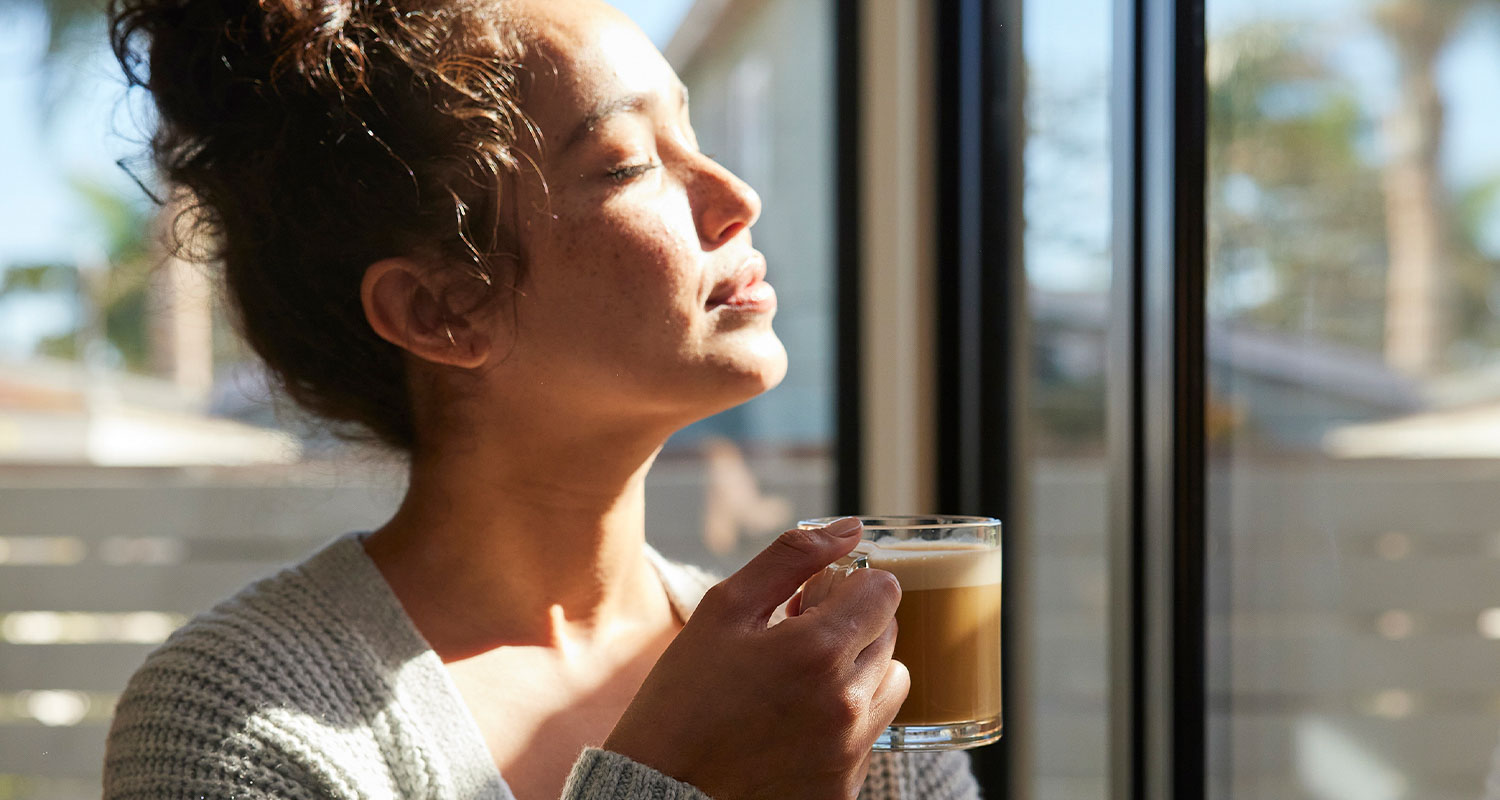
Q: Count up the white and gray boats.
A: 0